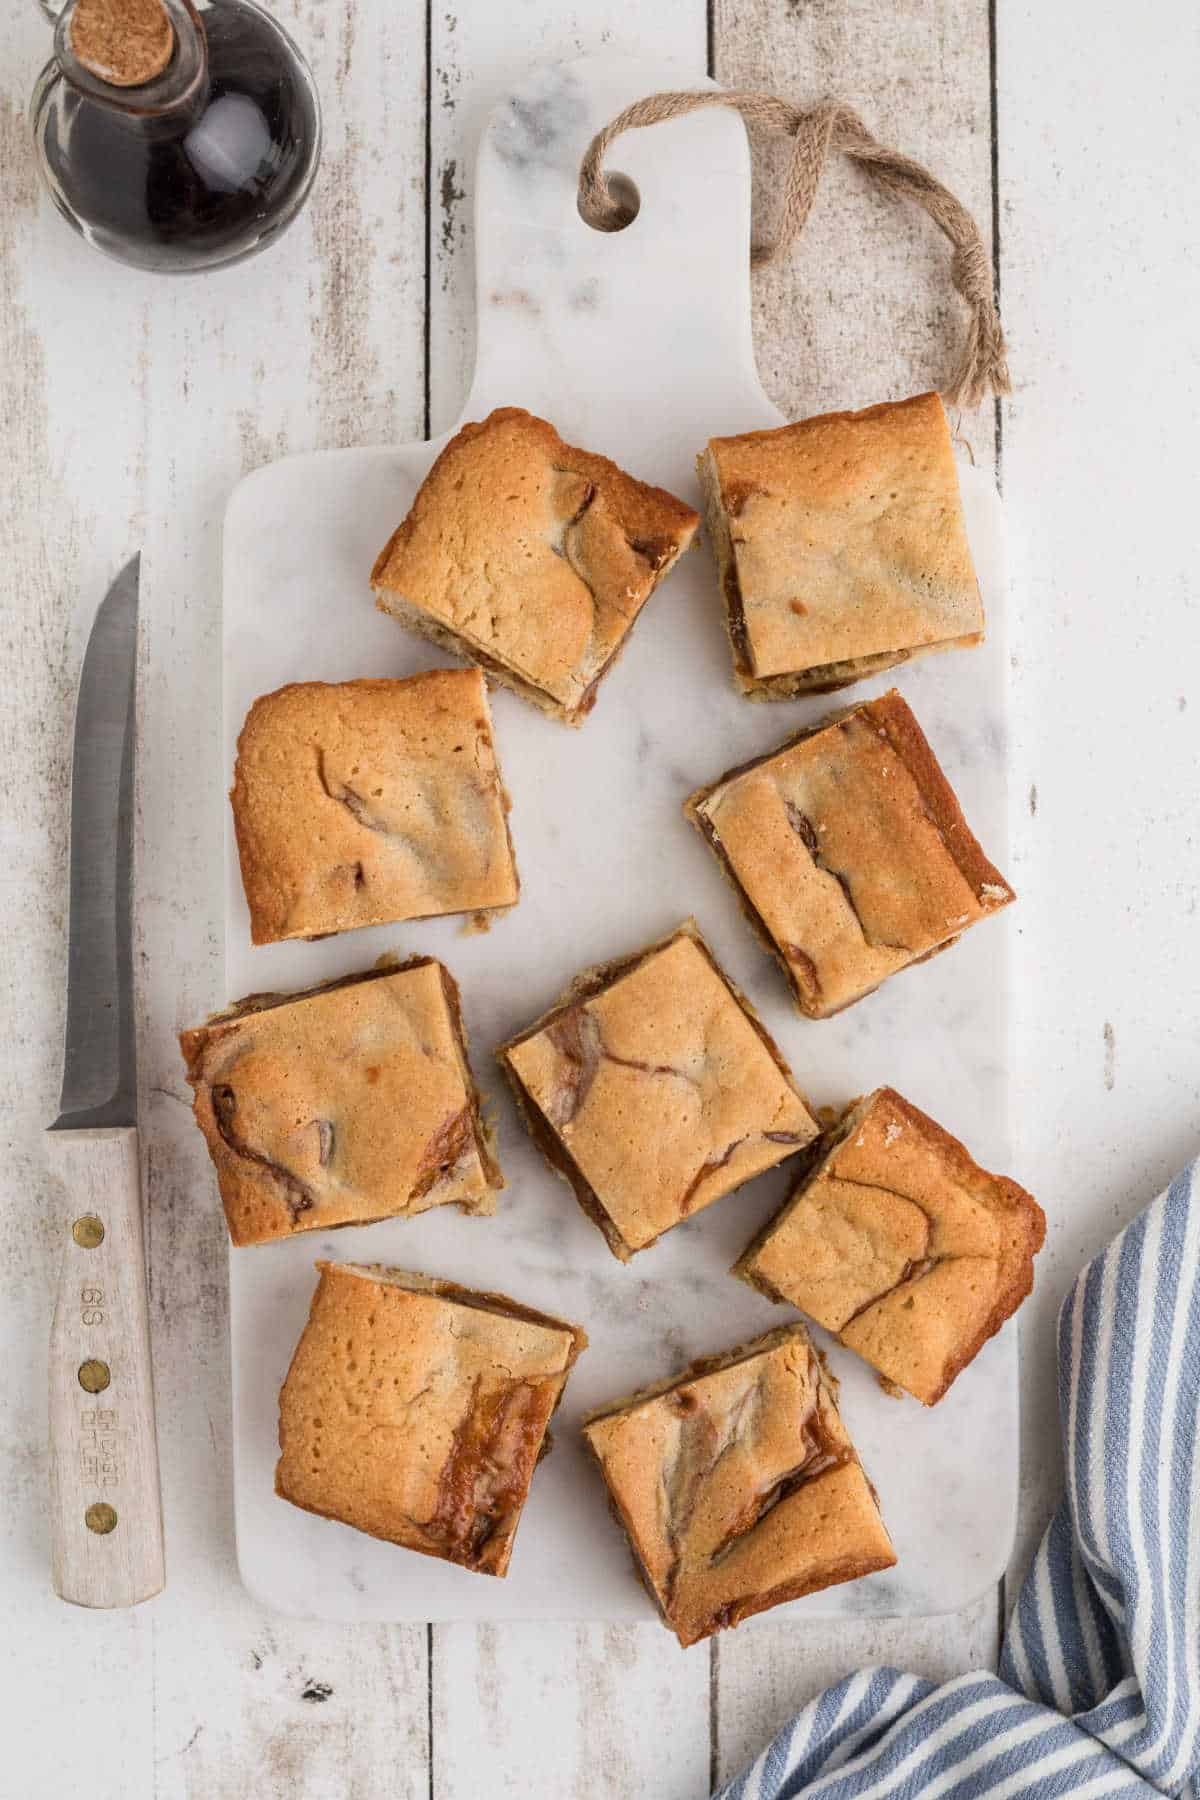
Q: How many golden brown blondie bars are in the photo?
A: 9